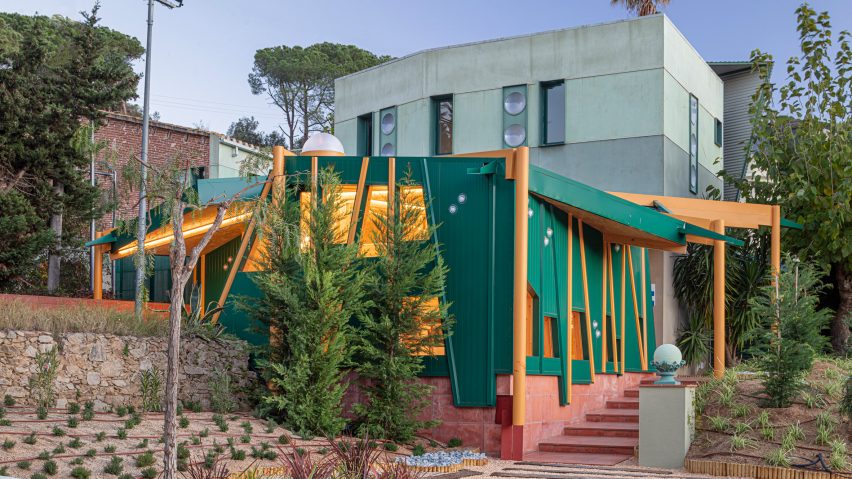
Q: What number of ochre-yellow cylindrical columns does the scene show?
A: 5